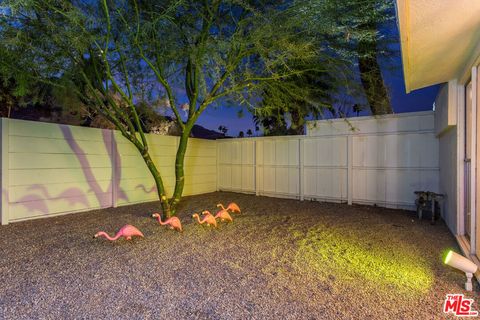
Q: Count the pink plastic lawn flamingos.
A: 5